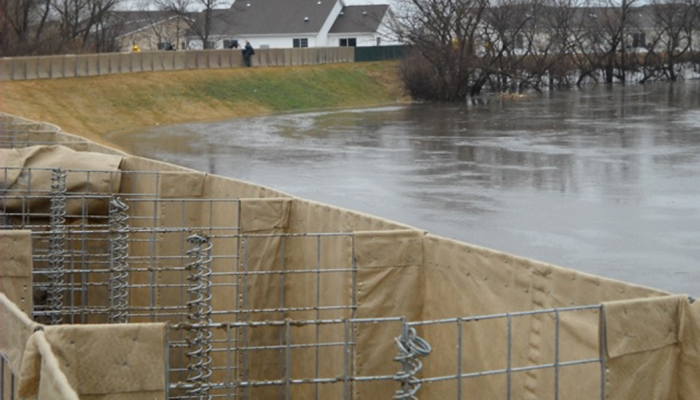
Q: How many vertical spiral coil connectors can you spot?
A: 4